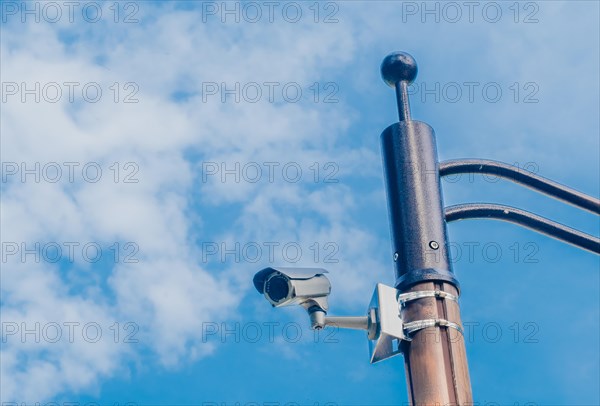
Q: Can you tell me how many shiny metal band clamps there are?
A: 2